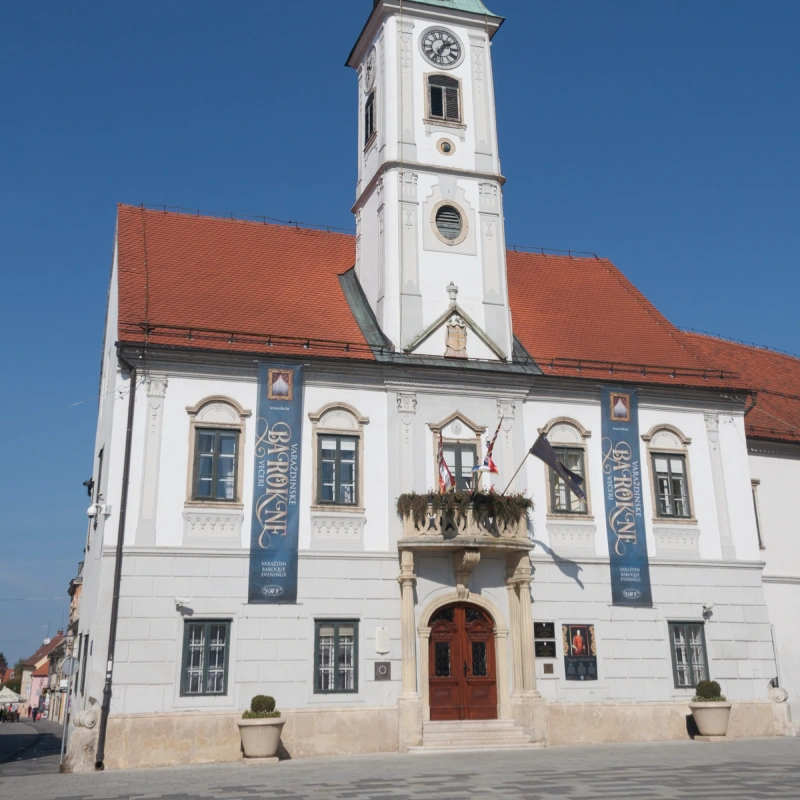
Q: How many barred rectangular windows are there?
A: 3